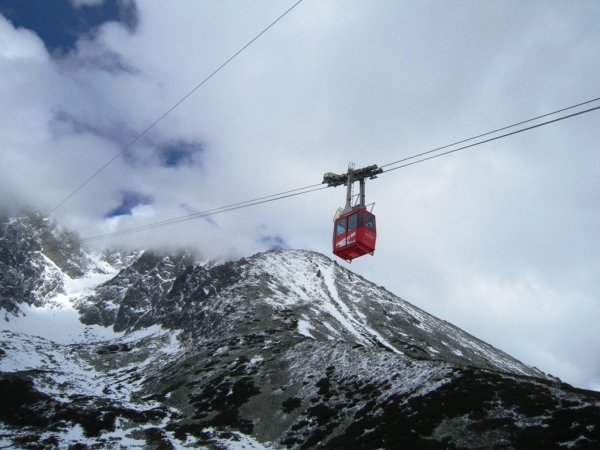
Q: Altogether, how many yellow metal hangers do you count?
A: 0